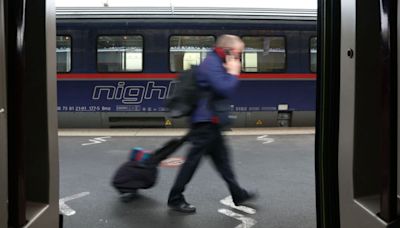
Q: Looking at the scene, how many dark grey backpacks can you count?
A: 1